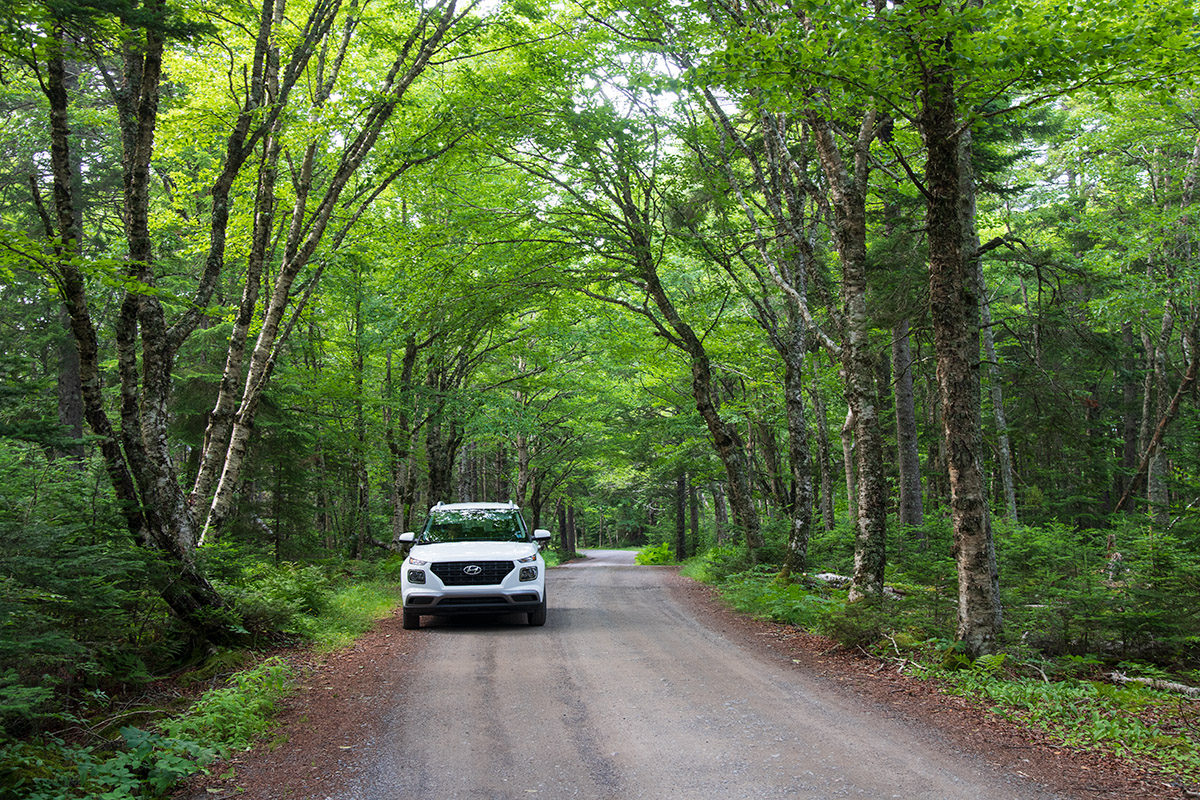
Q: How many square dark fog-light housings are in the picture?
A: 2